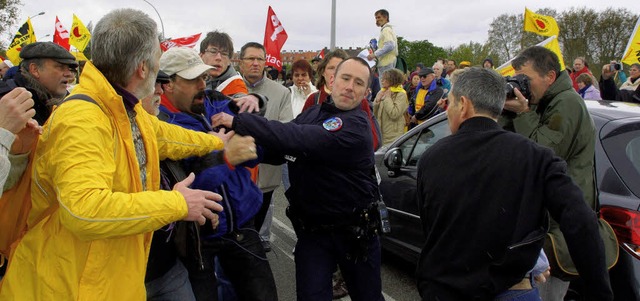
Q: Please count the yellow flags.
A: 5